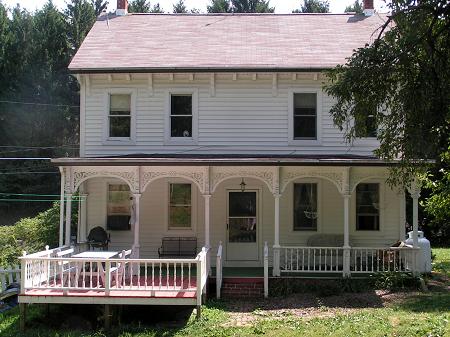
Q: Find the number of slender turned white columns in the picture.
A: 6